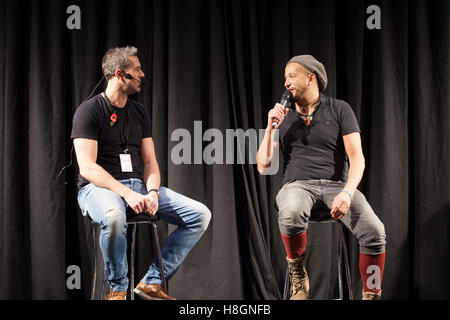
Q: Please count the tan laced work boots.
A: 2